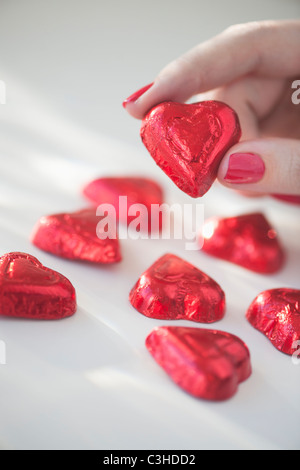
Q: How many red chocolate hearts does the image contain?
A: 8